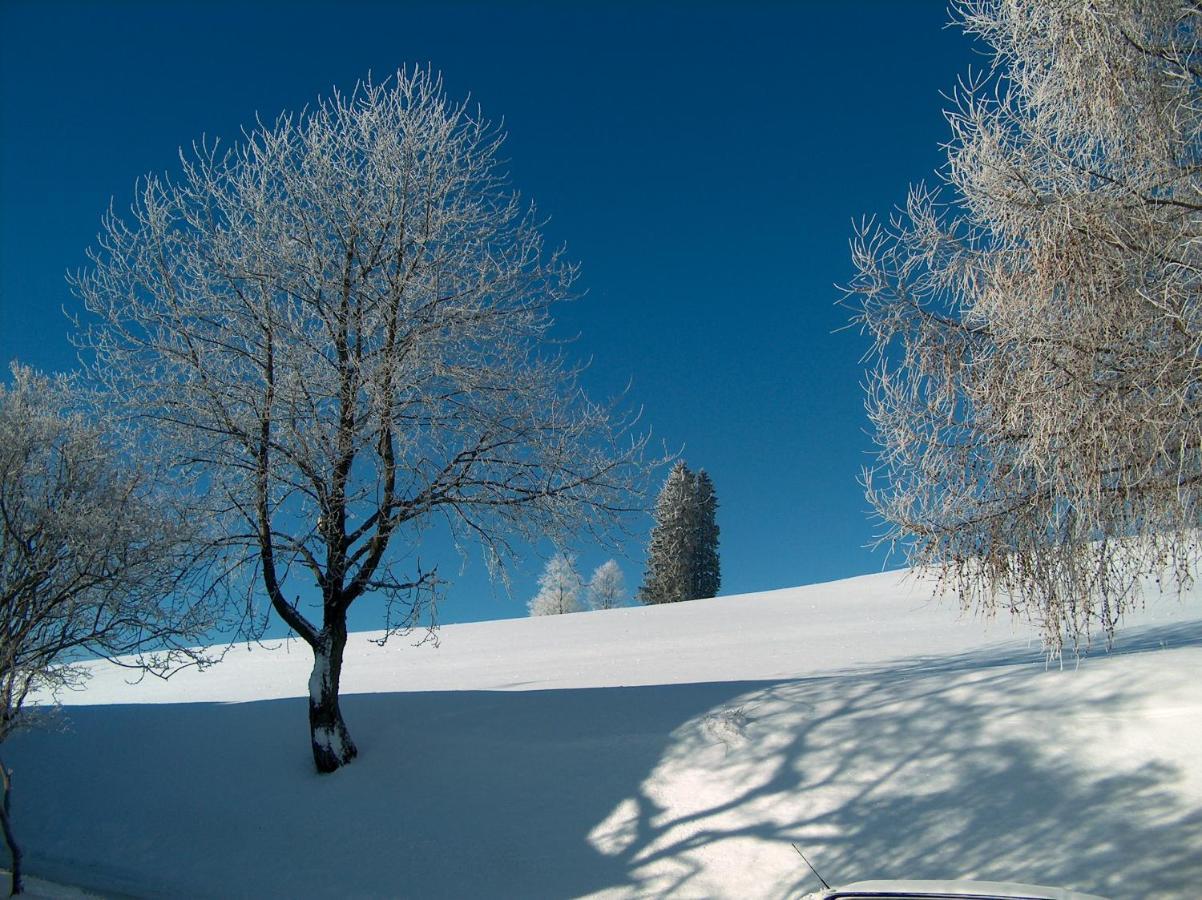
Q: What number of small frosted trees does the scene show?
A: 2